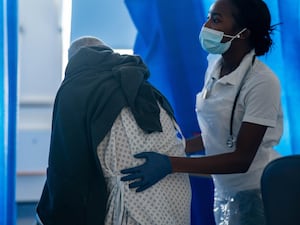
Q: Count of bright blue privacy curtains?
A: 2